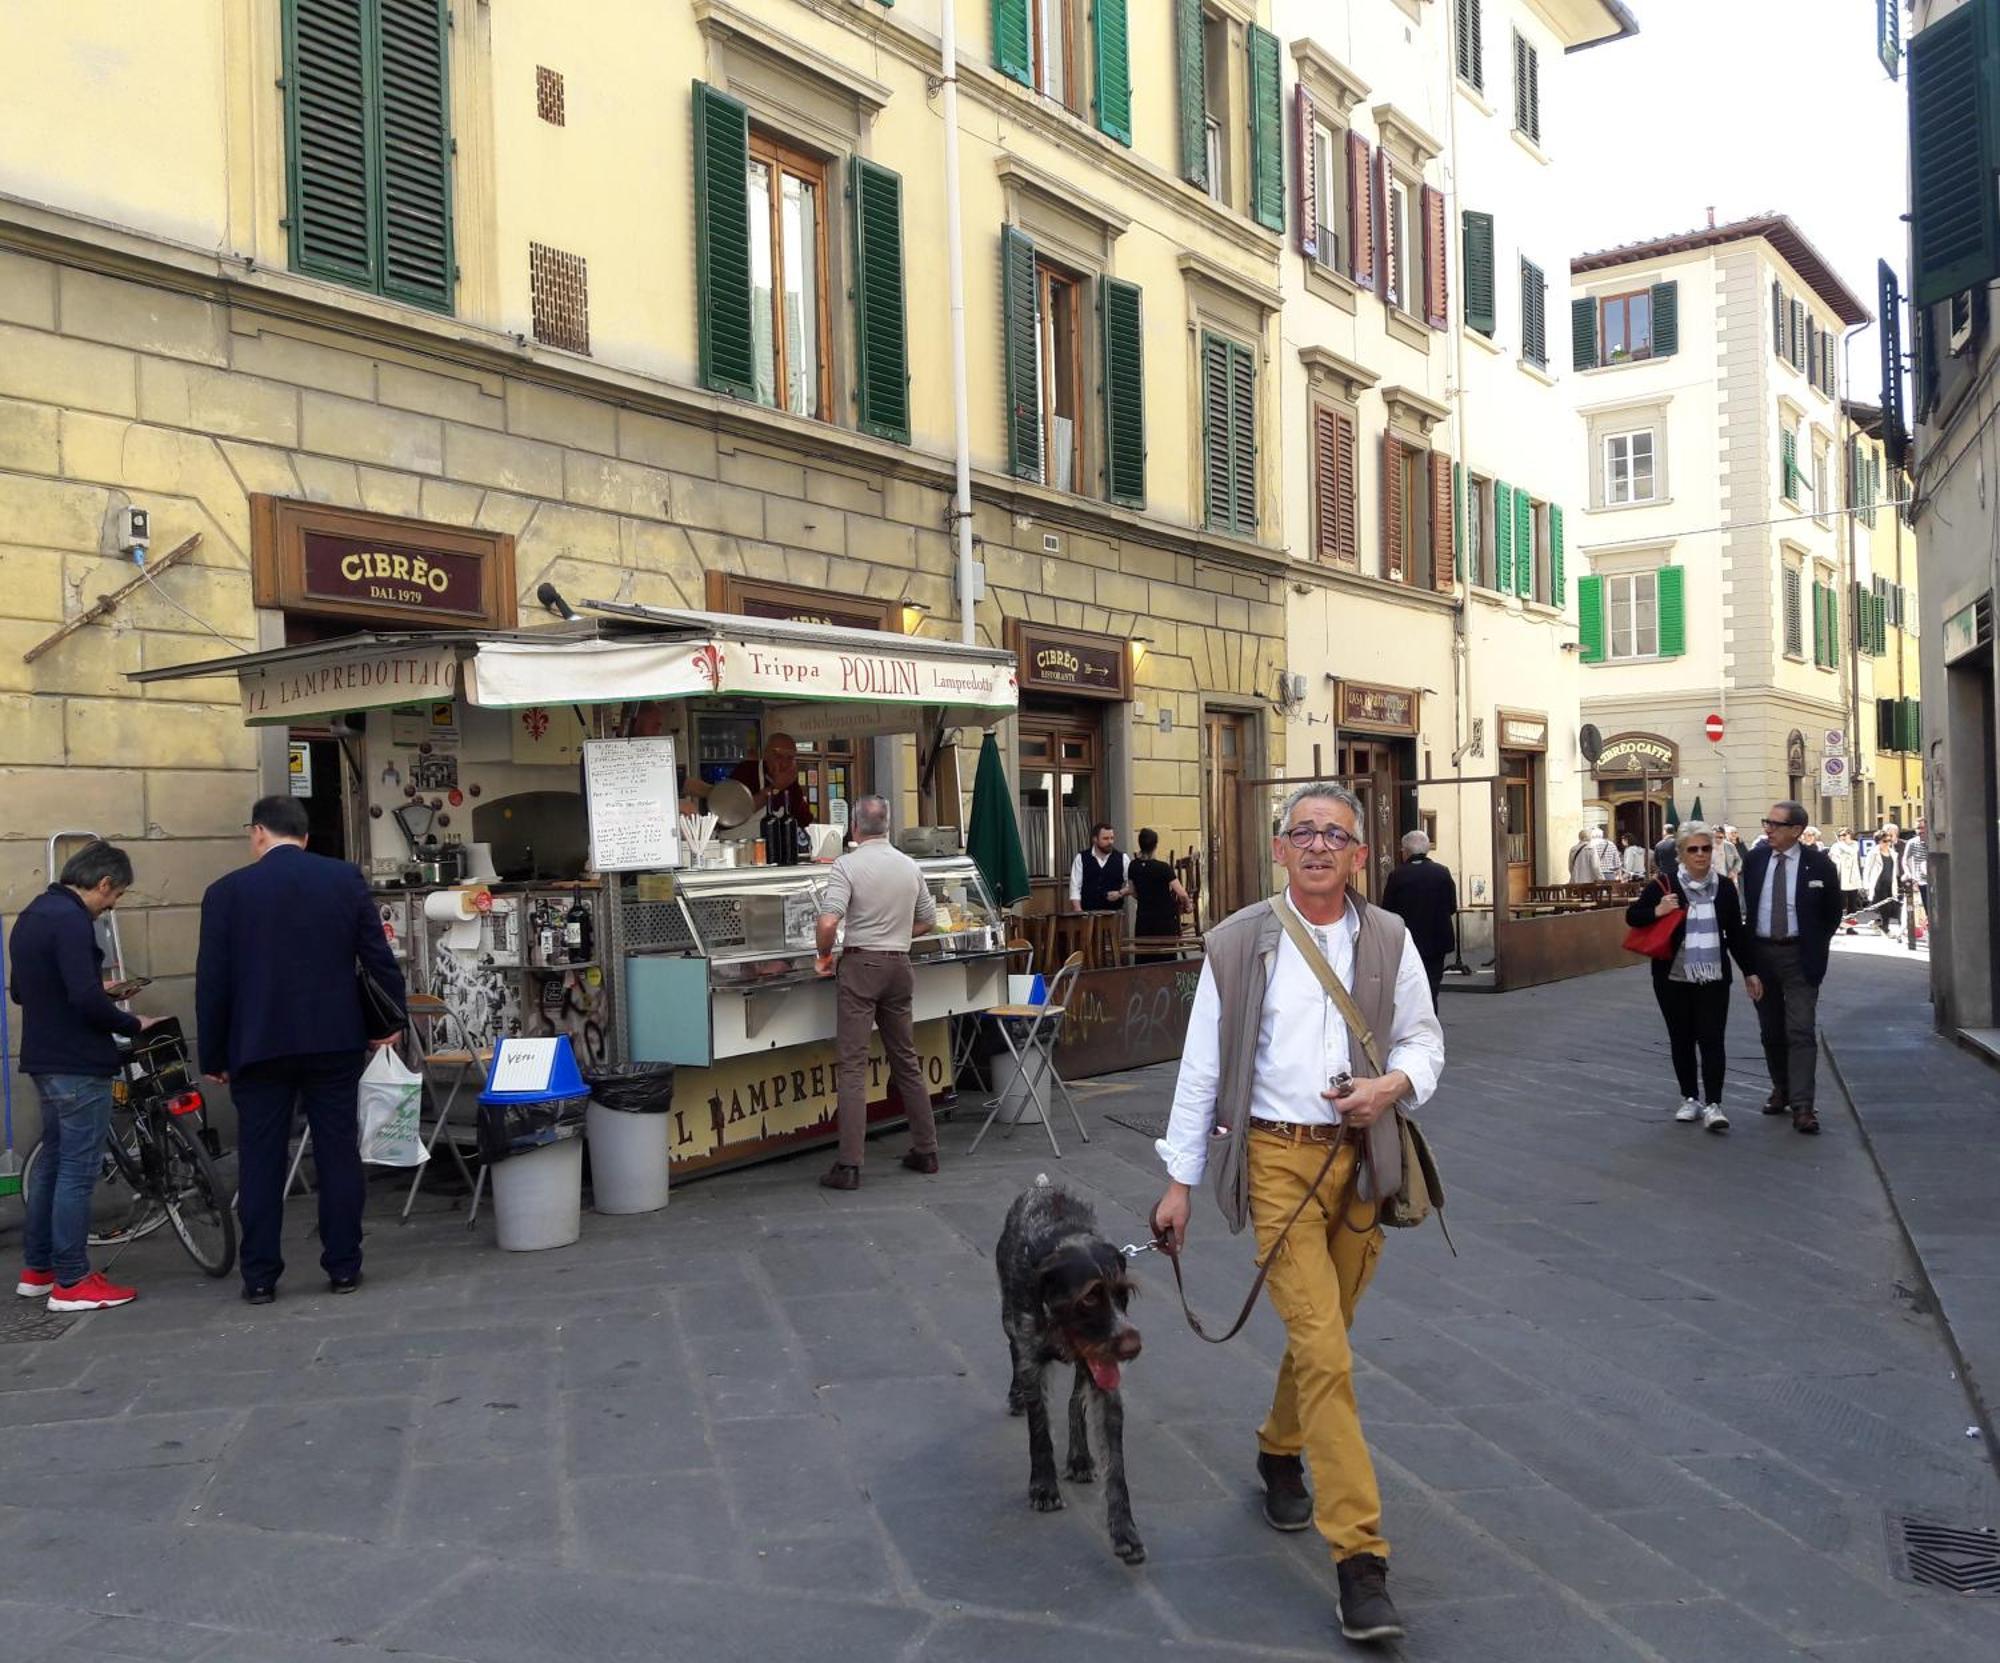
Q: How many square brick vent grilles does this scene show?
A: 2